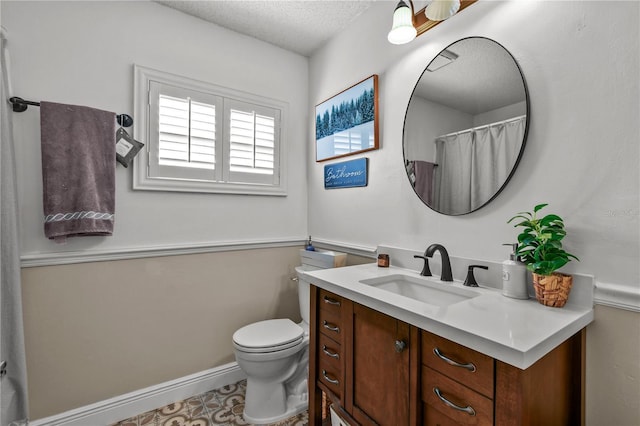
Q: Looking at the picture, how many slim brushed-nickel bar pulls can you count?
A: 6